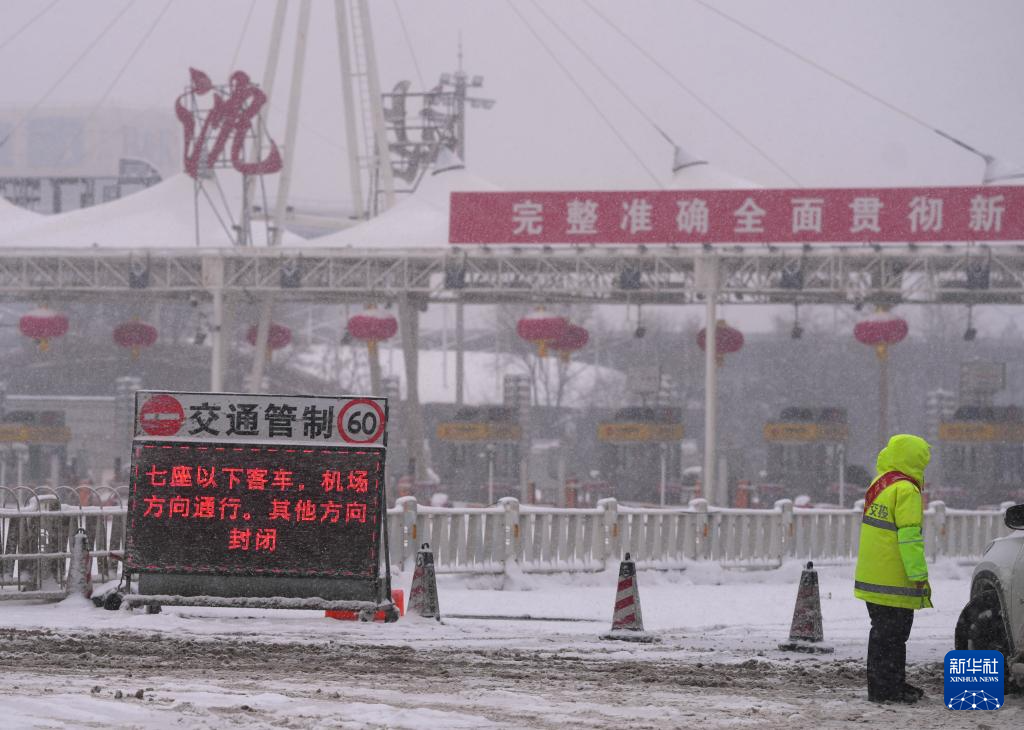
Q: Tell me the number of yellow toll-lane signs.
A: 5